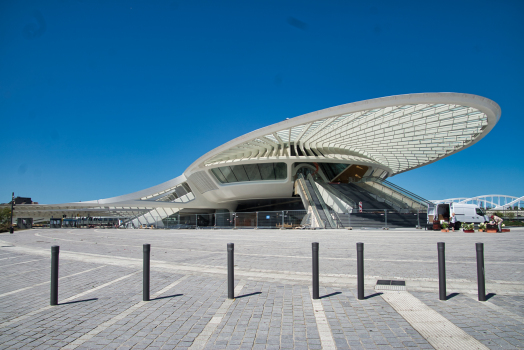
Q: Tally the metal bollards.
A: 7